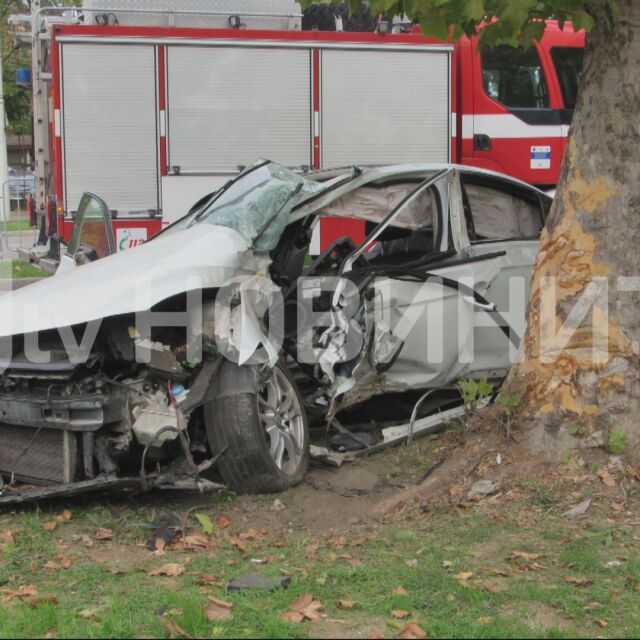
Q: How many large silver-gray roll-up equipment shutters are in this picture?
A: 3